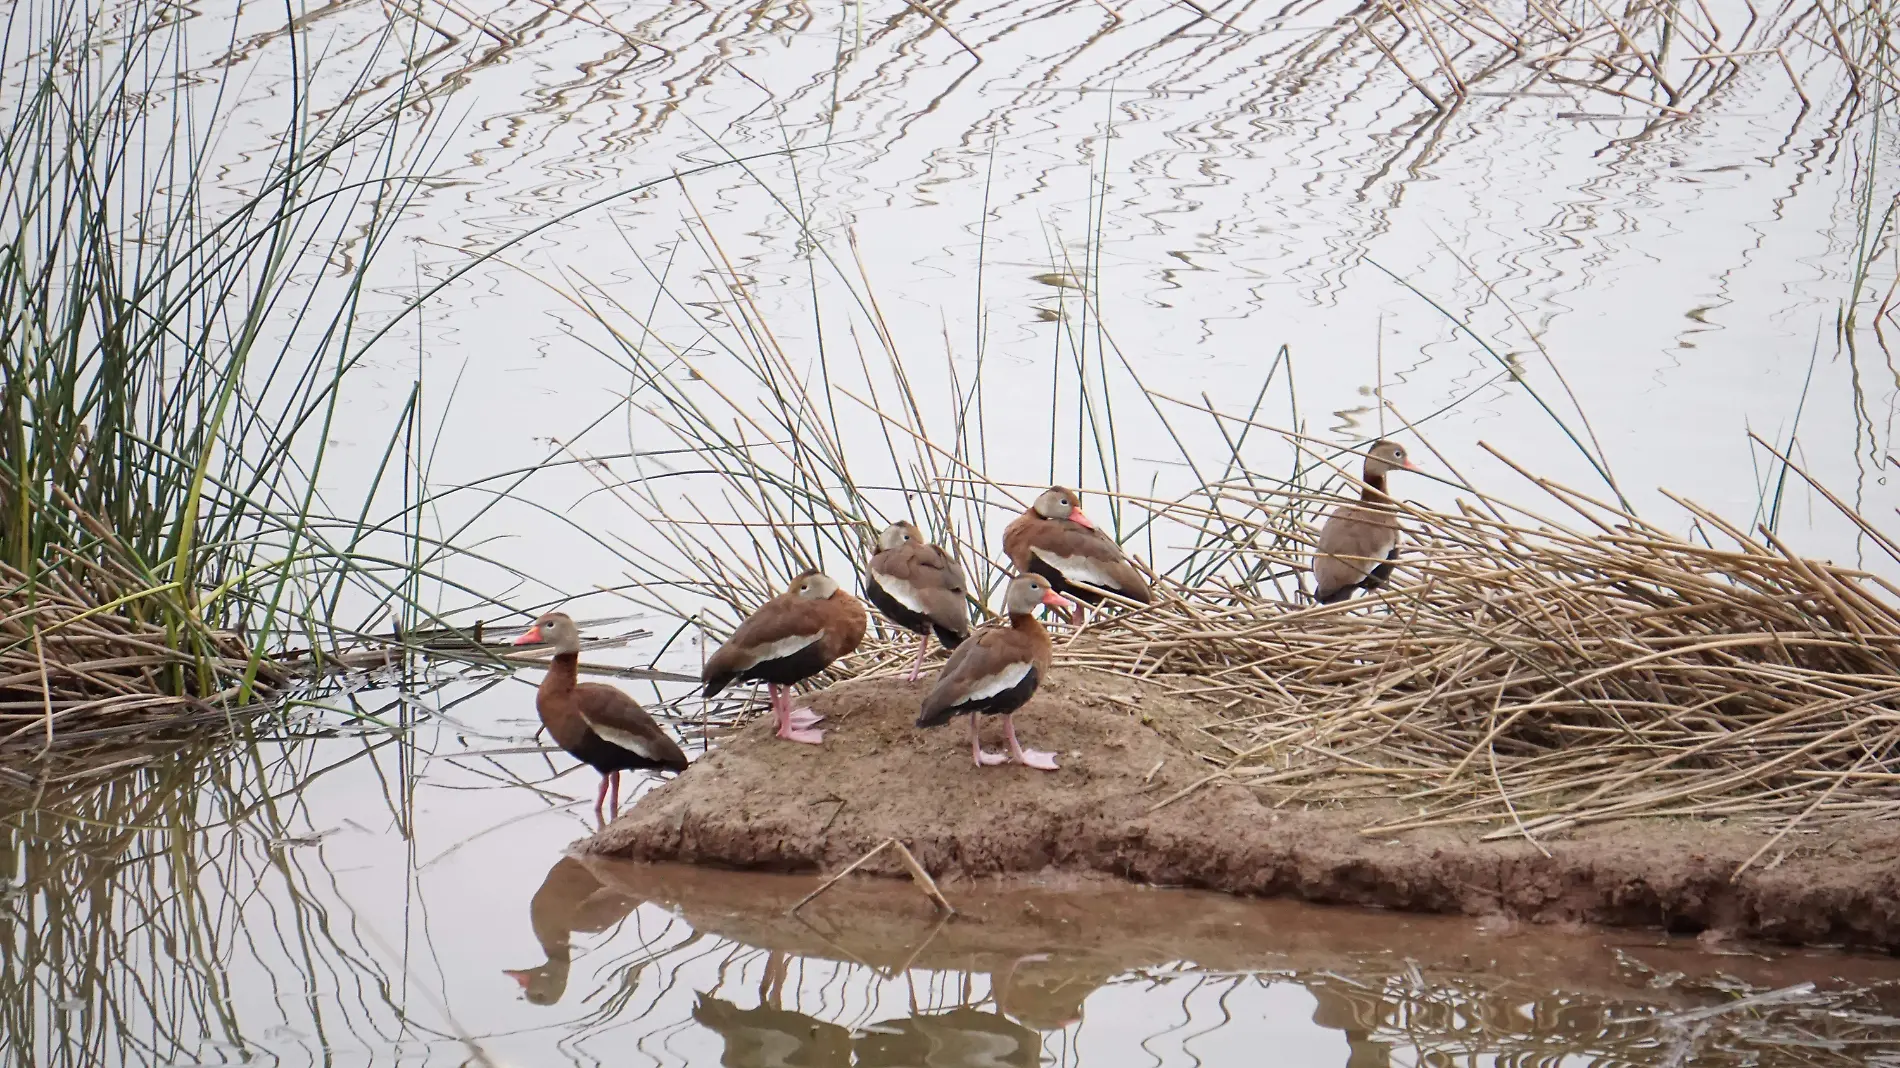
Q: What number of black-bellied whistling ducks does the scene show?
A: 6